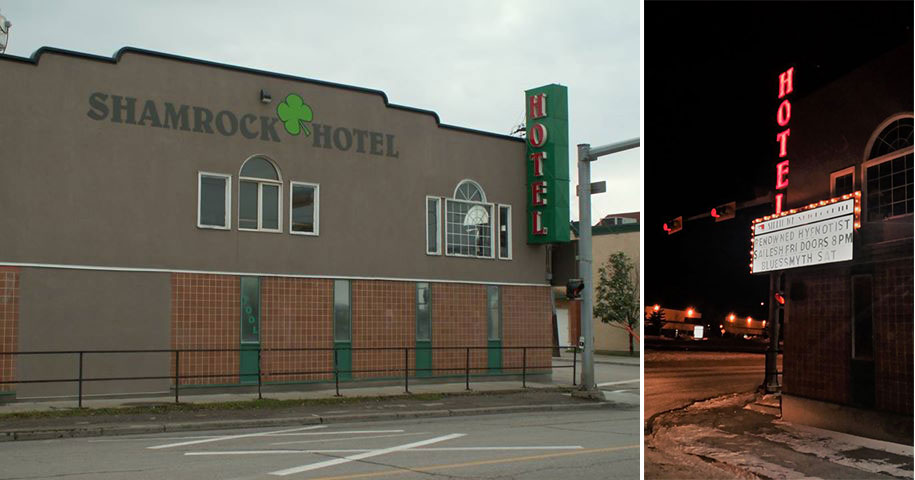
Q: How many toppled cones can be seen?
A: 0